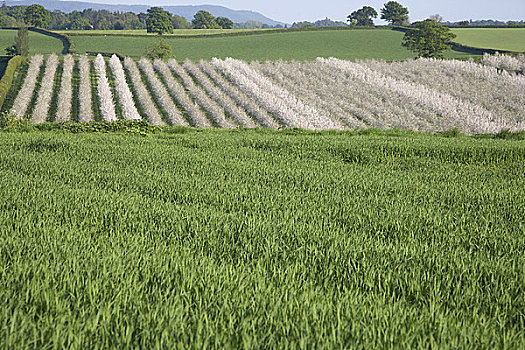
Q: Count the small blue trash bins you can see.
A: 0